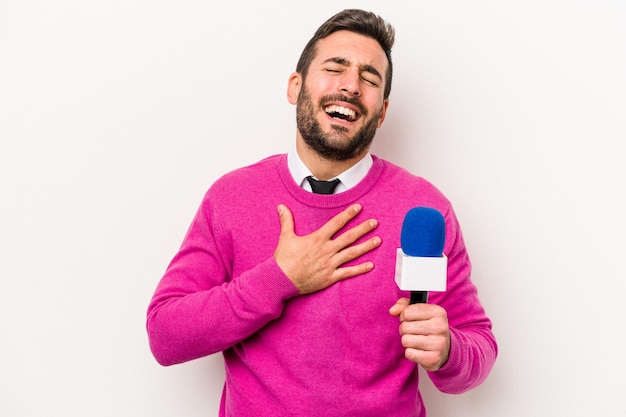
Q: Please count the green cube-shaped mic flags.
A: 0